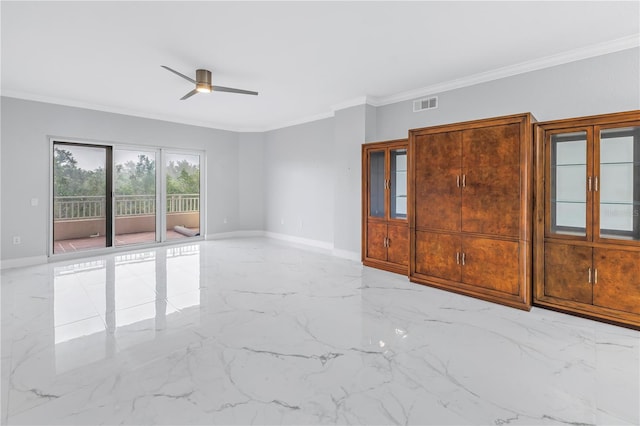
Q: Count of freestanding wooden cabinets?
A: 3